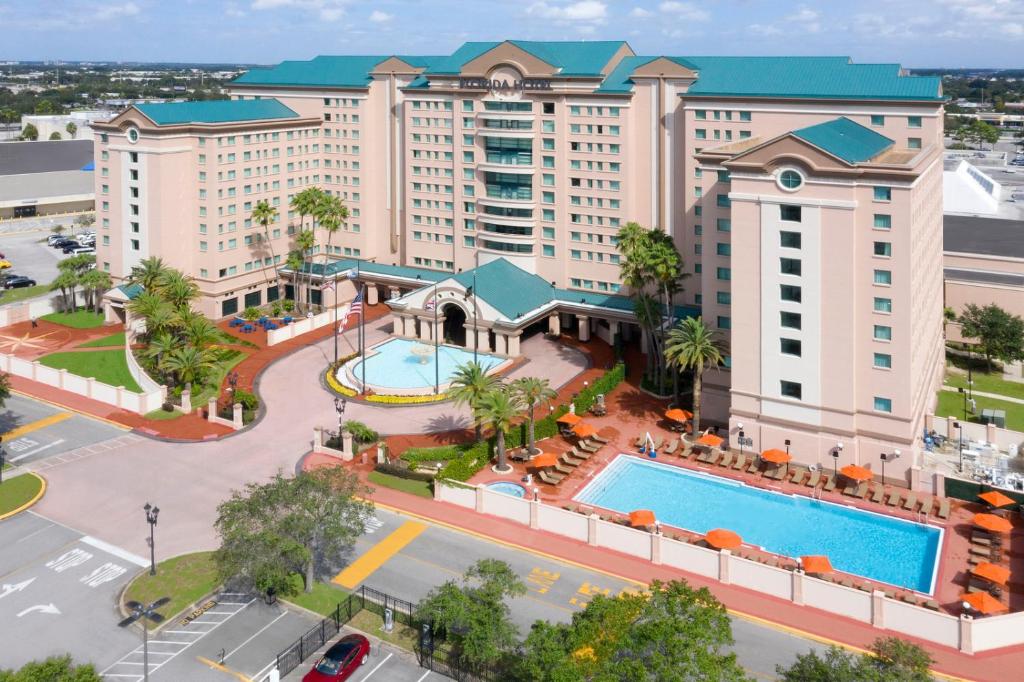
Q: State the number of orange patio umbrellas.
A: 14